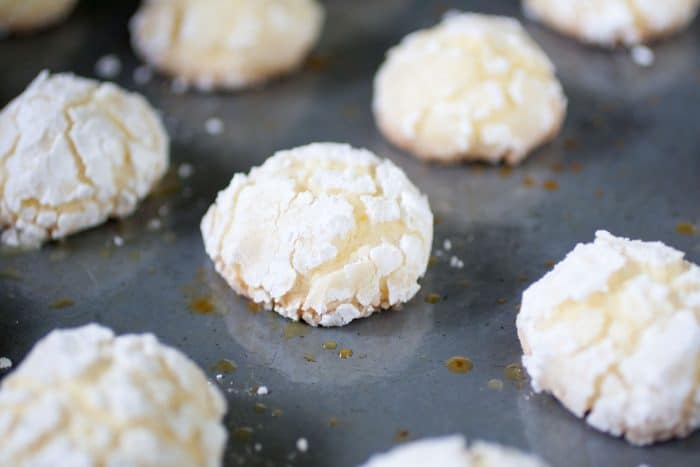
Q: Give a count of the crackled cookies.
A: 9